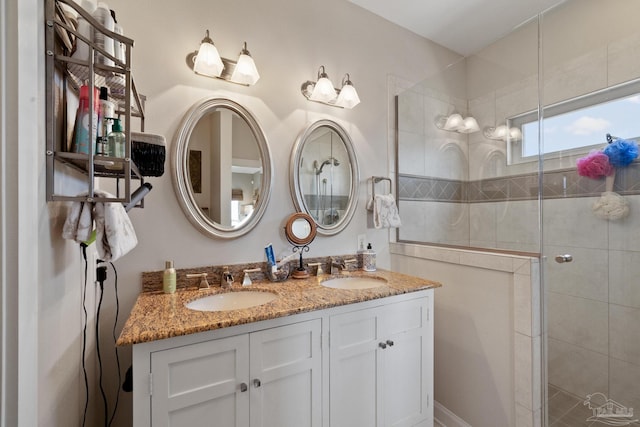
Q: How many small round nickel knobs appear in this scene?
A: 4